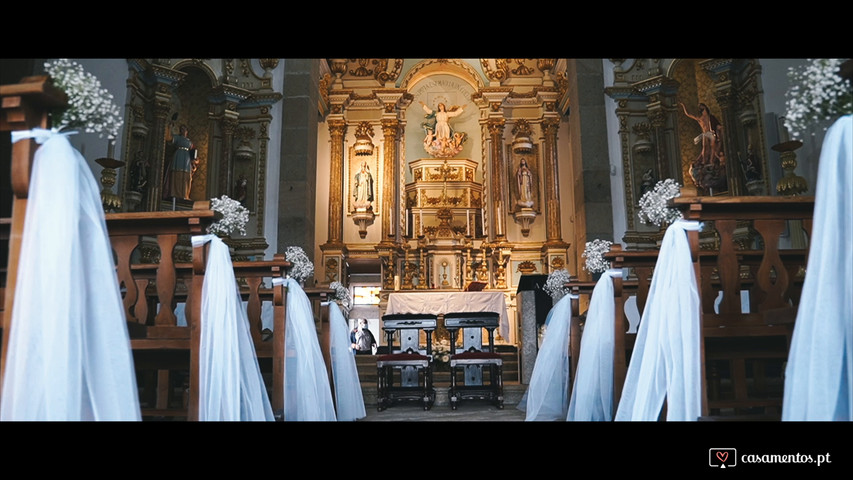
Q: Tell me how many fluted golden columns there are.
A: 4